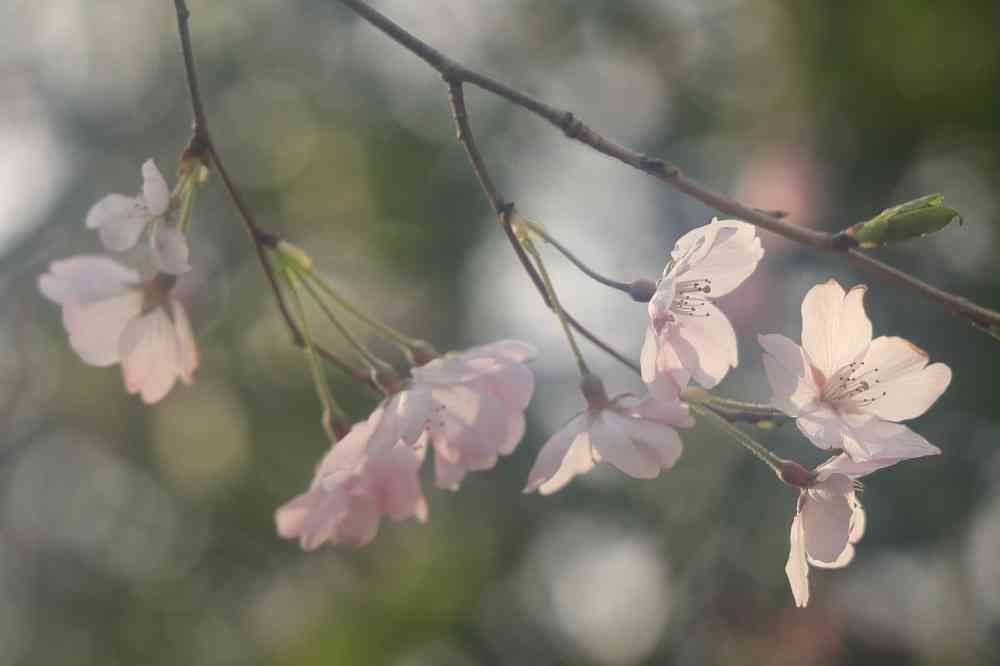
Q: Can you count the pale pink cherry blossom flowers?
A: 9